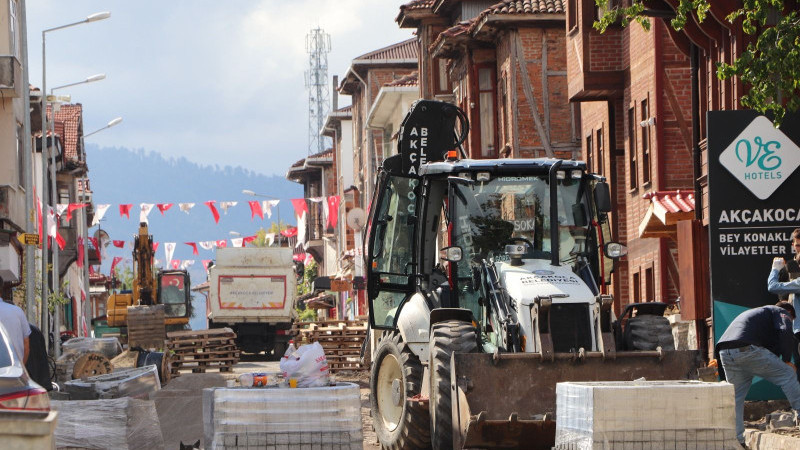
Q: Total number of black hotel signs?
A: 1